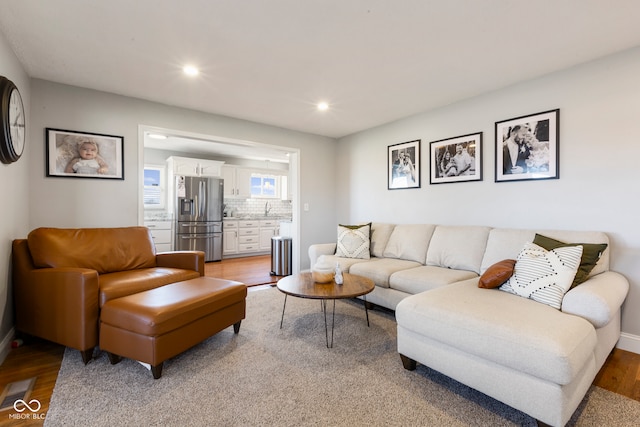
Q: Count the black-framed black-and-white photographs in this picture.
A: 3